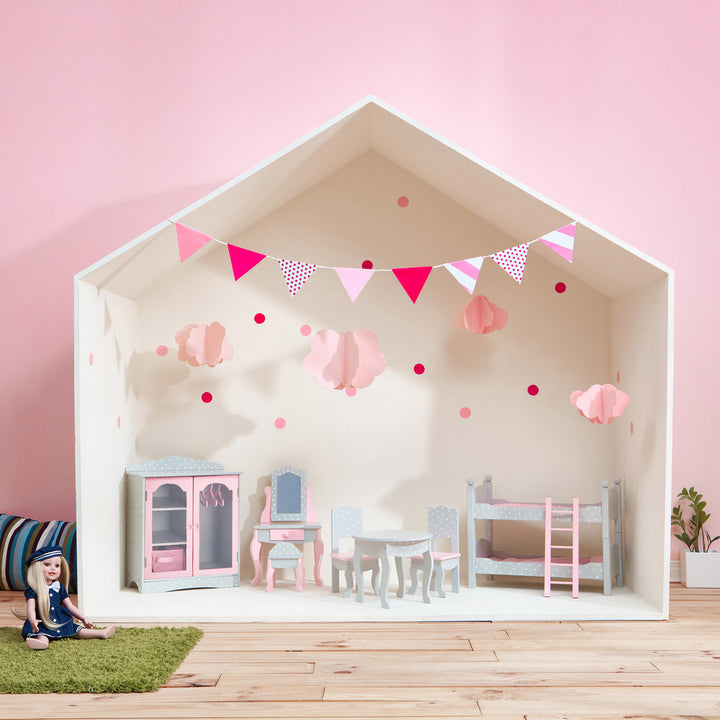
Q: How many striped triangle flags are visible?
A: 2